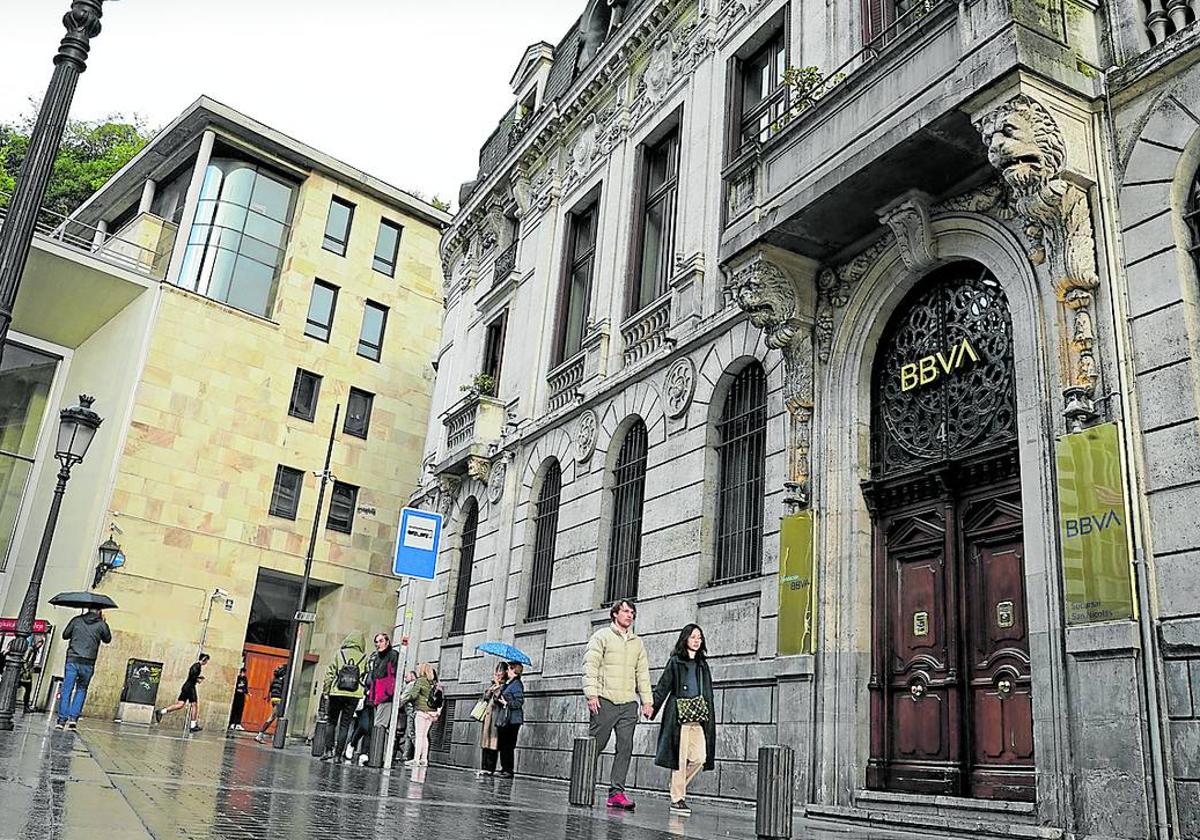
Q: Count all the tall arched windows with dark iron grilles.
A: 4